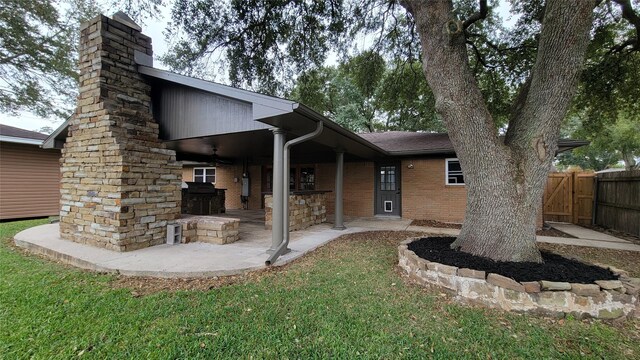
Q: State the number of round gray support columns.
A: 2